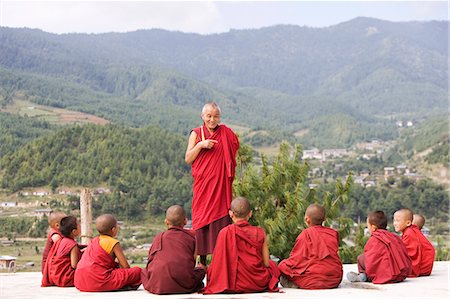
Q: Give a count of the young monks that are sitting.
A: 9